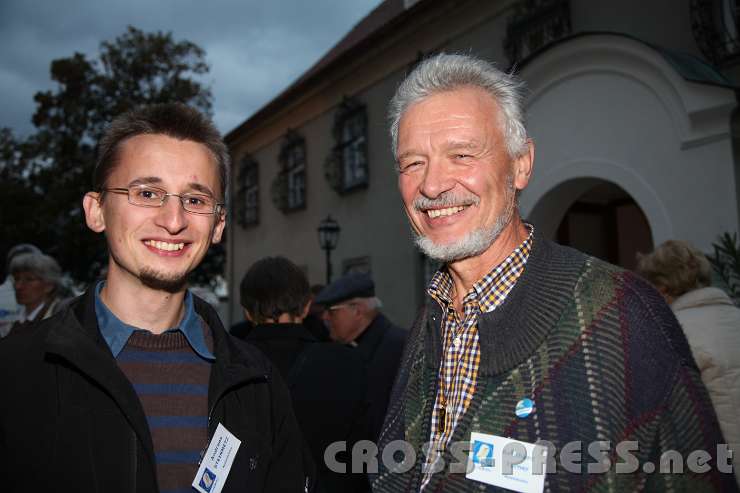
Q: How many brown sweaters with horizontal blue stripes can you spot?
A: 1